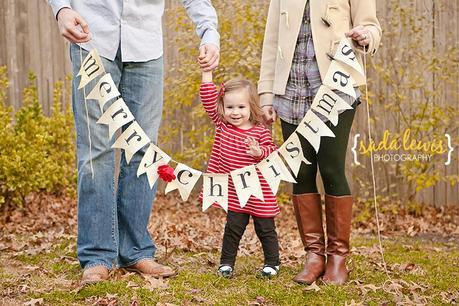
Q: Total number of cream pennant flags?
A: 14